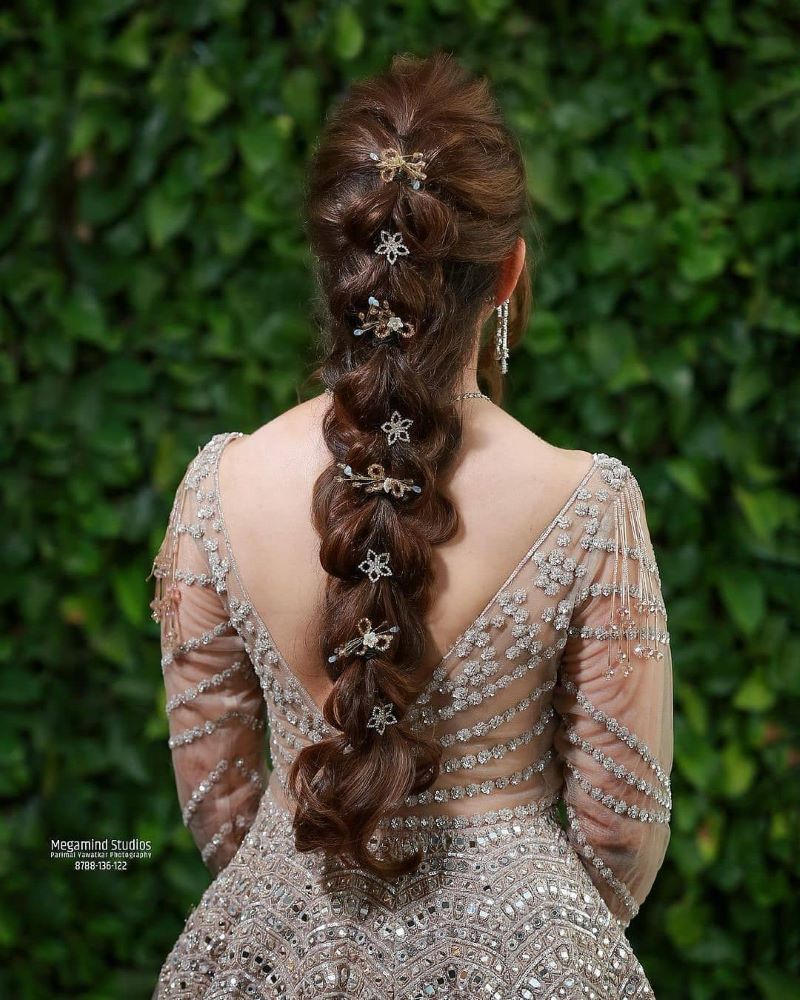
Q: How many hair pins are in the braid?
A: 8